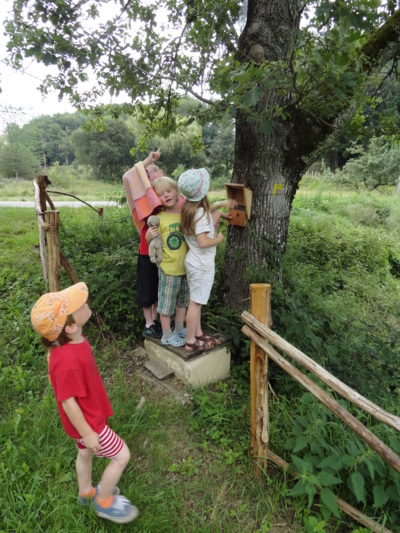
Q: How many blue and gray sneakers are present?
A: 2